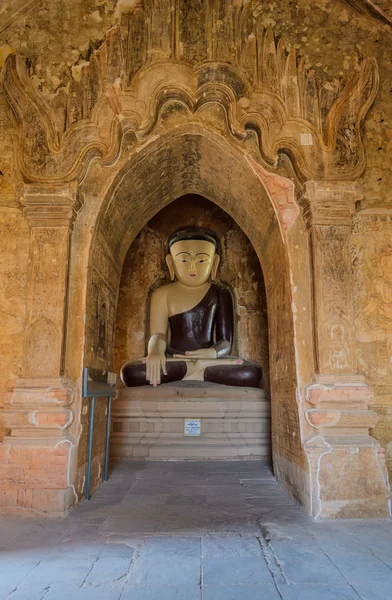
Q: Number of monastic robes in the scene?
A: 1